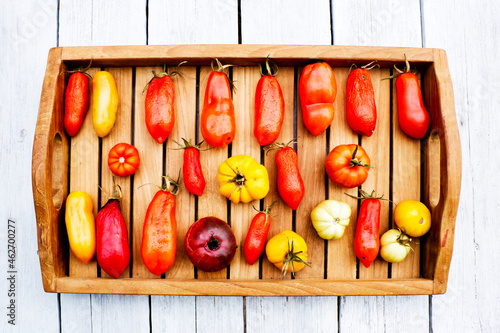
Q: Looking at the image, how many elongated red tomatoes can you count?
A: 13